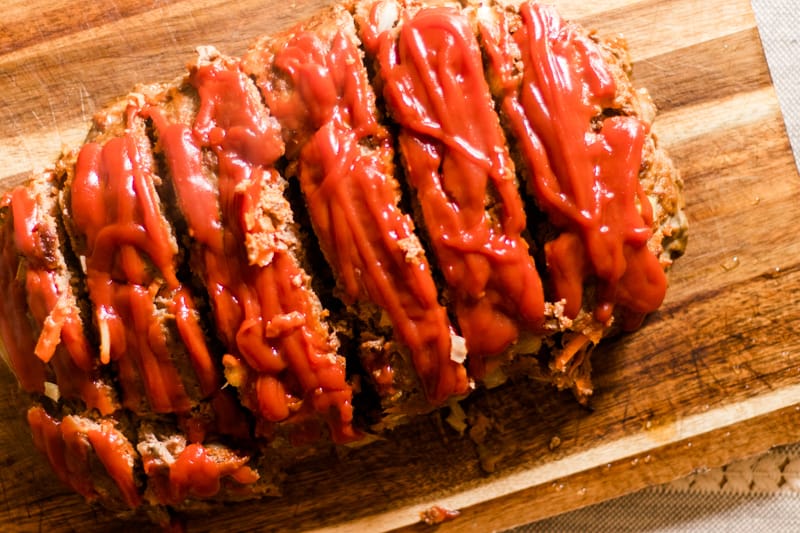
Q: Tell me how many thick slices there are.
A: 6